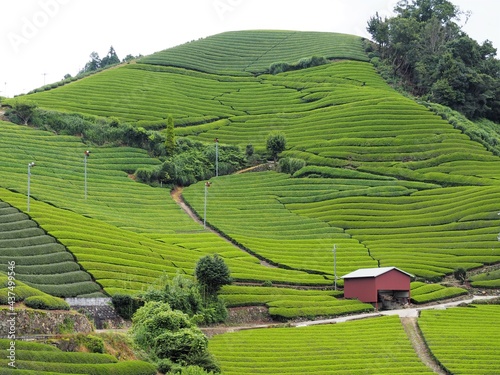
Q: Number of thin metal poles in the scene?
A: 5